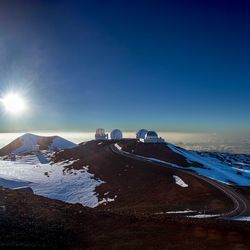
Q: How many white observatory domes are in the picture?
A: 4